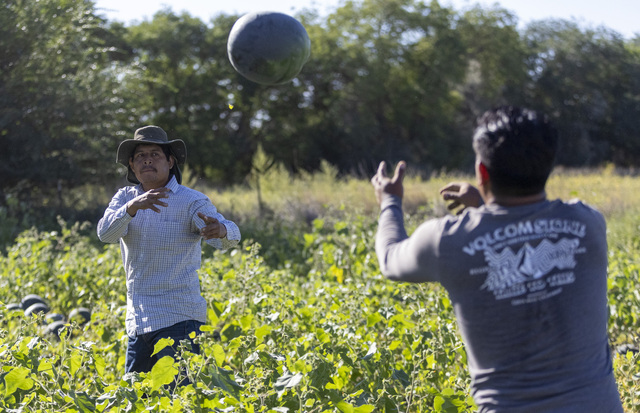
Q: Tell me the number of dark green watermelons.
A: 7